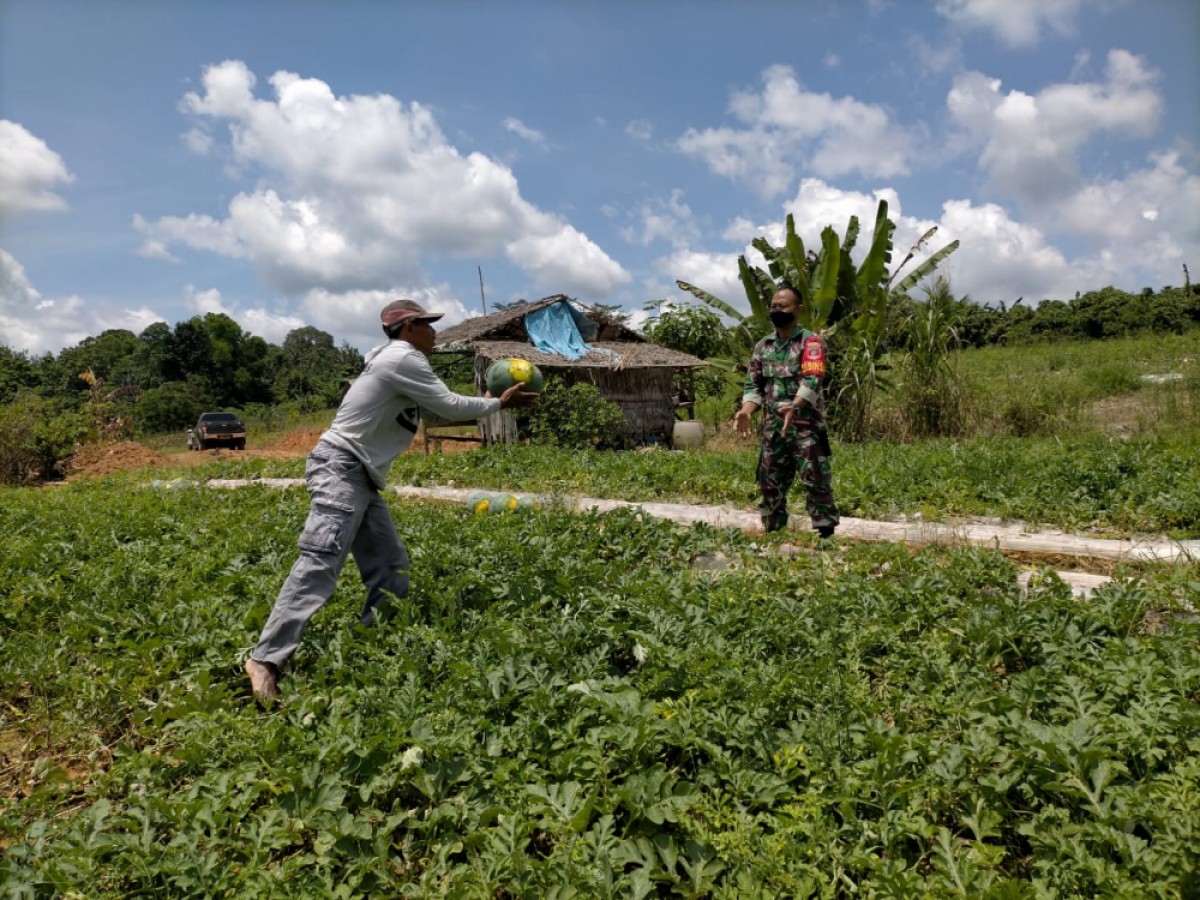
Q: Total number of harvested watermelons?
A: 4